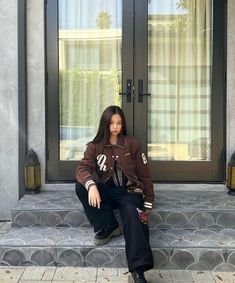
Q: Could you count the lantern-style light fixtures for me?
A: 2